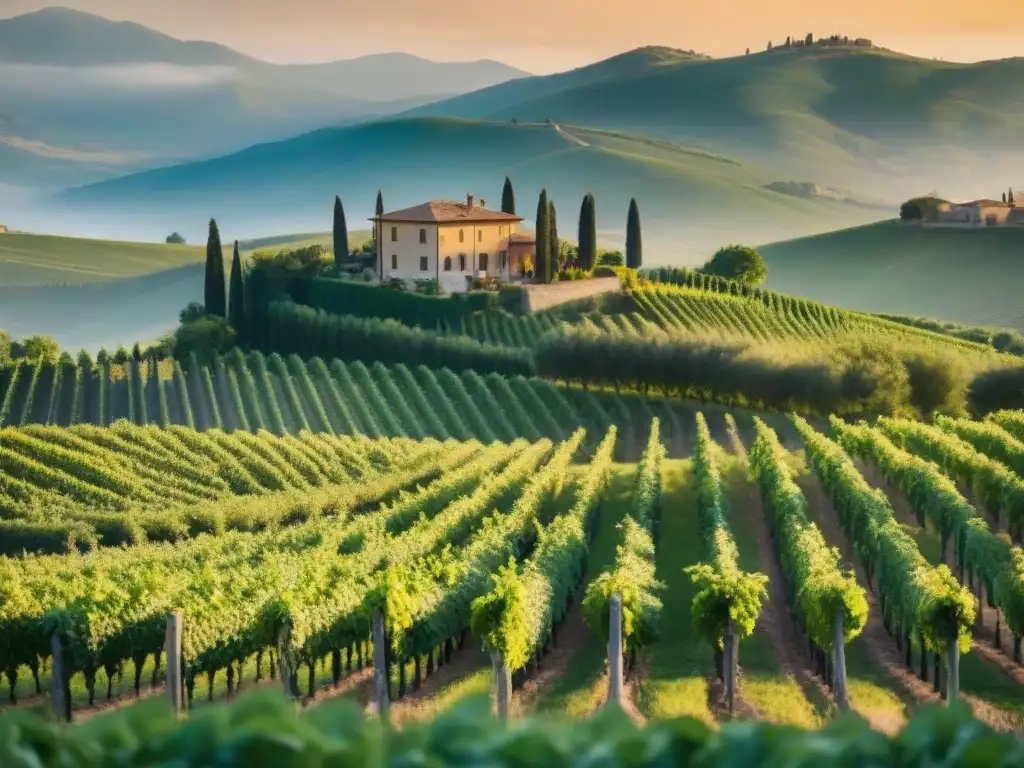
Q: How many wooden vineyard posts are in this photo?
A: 9